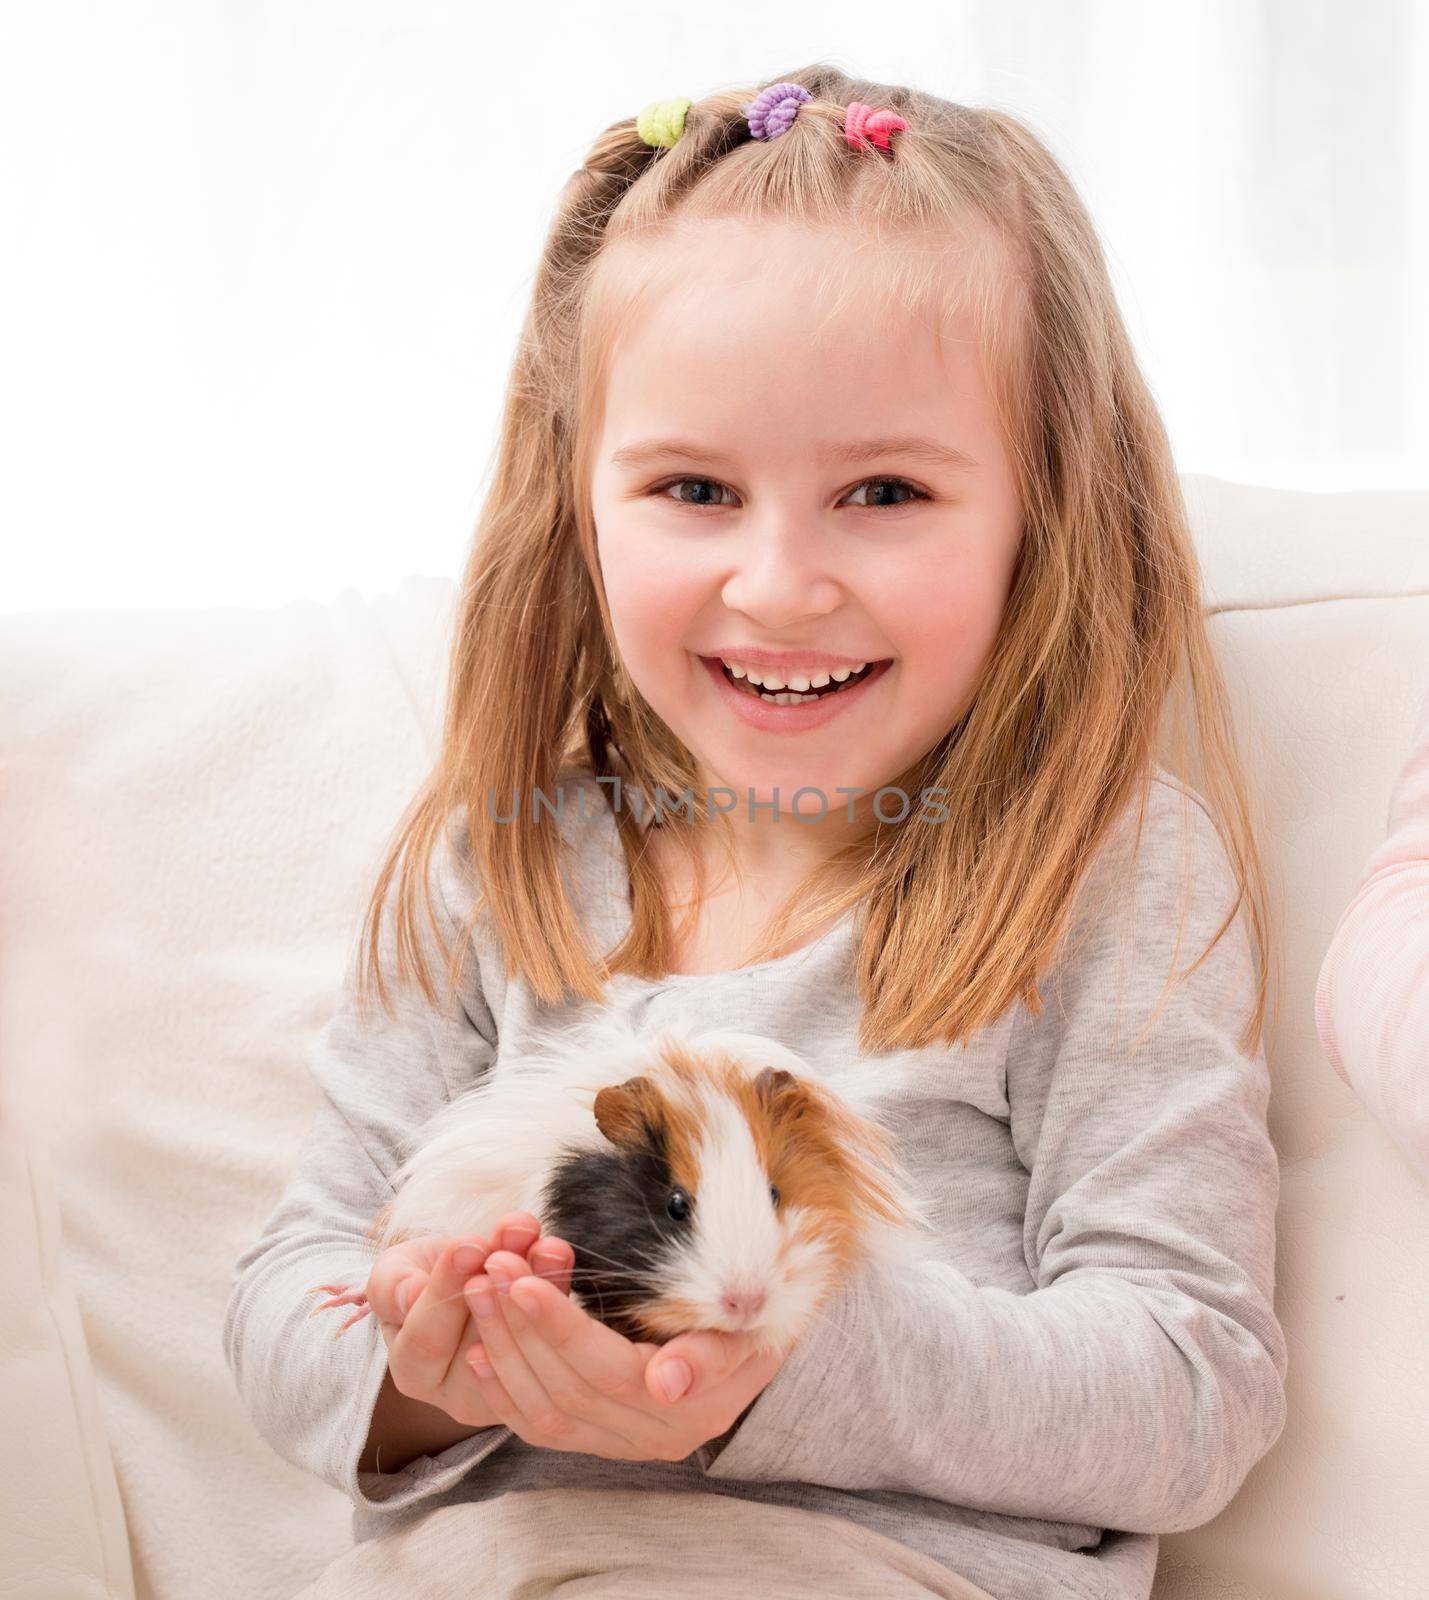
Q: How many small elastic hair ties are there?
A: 3